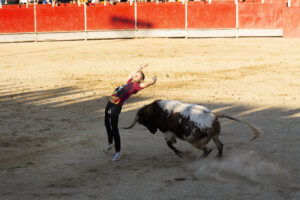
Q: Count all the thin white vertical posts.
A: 5